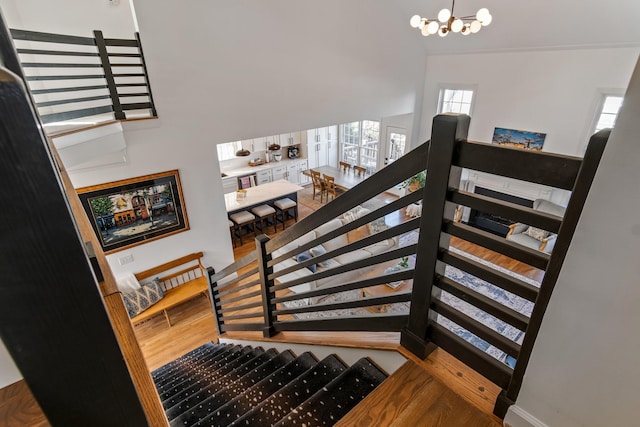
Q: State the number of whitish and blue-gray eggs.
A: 0